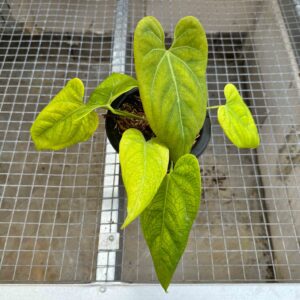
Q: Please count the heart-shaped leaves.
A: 6